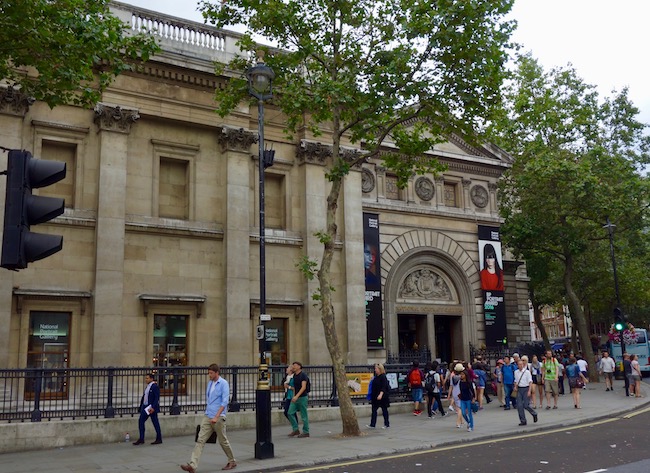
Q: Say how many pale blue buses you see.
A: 1